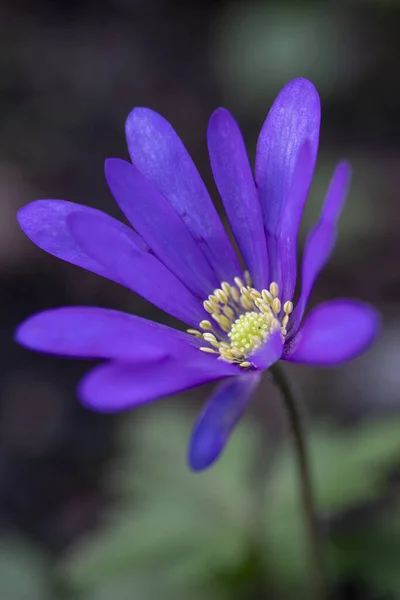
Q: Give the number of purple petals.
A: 13